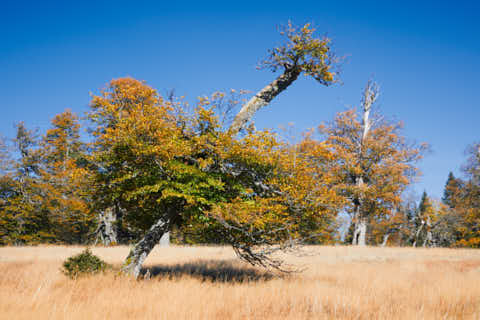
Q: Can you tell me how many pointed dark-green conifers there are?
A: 2